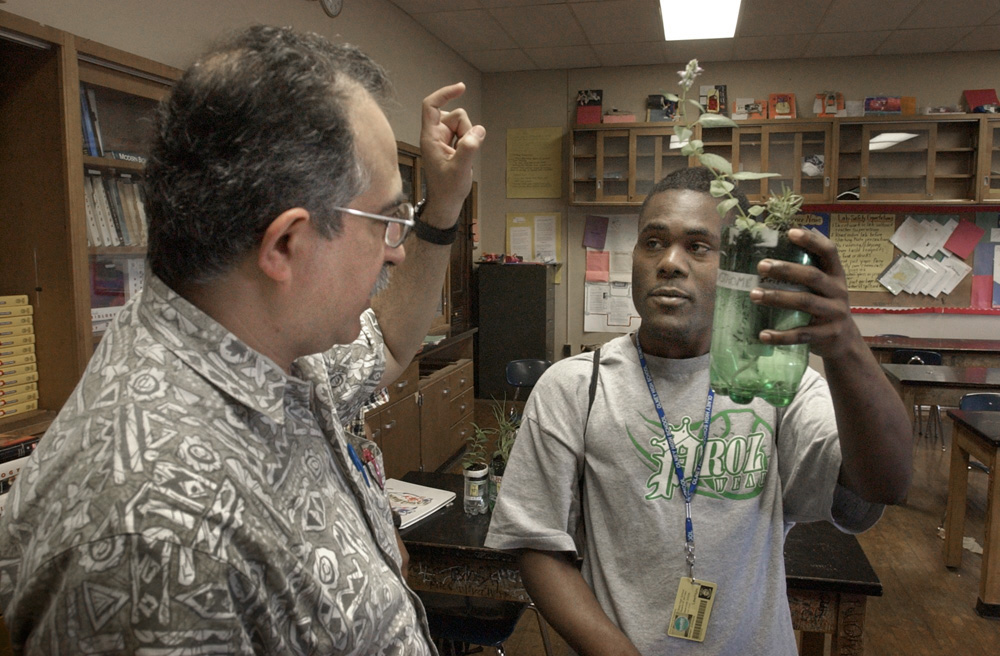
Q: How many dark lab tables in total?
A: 4